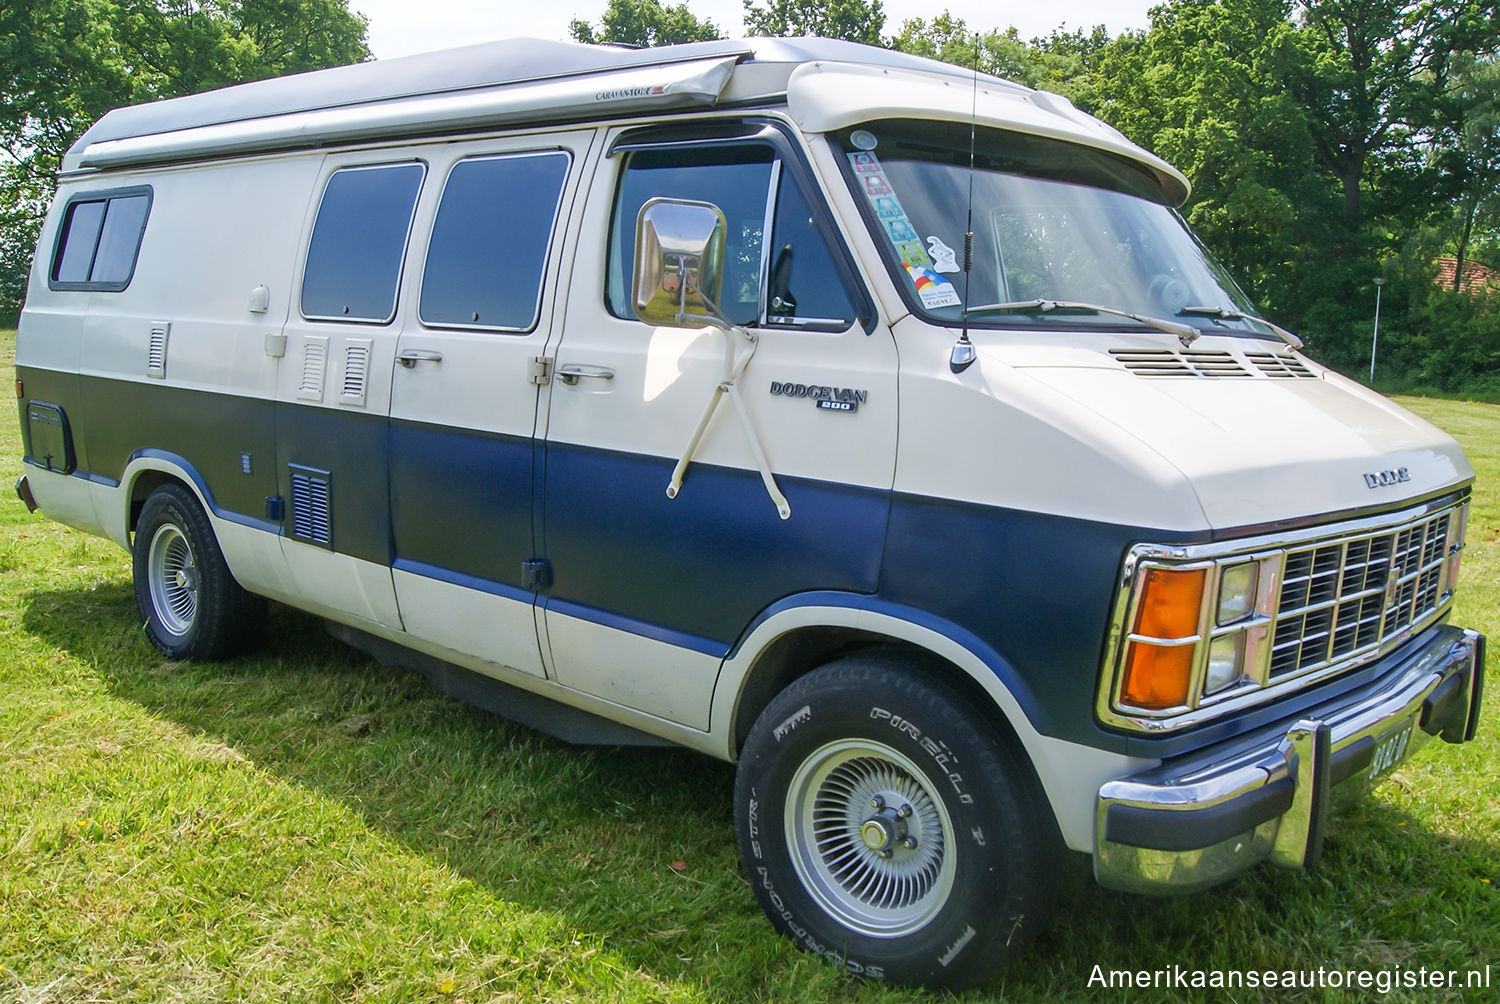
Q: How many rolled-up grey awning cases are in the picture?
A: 1